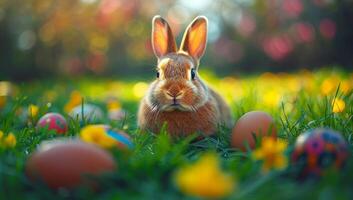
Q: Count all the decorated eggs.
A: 3